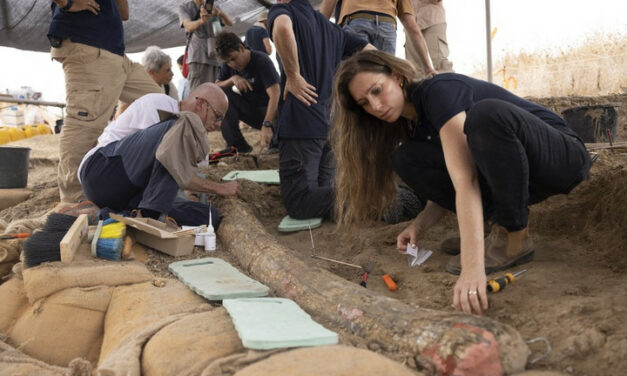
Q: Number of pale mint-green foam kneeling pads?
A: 4